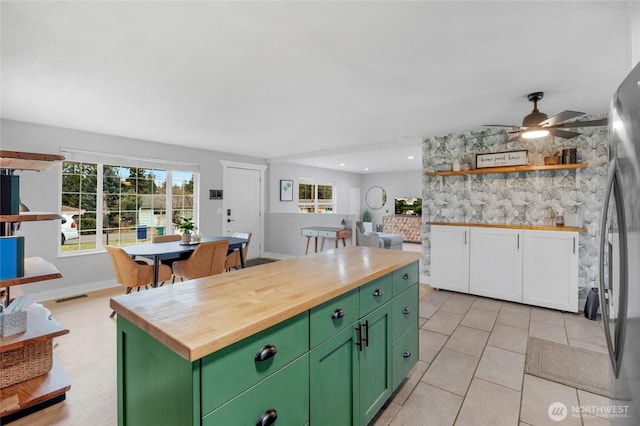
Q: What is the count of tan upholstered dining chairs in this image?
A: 4